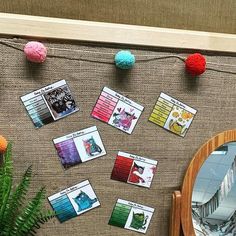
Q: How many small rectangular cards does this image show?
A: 7